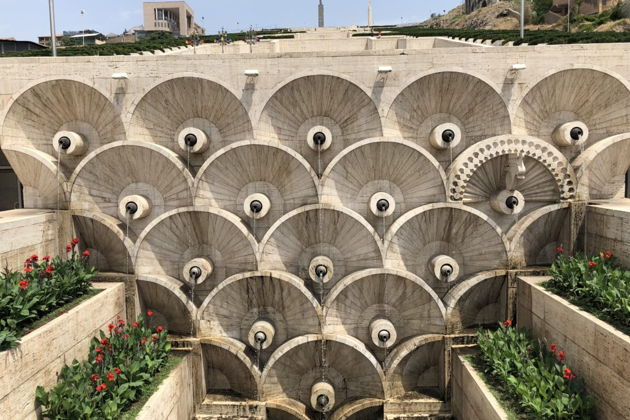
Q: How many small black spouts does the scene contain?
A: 15